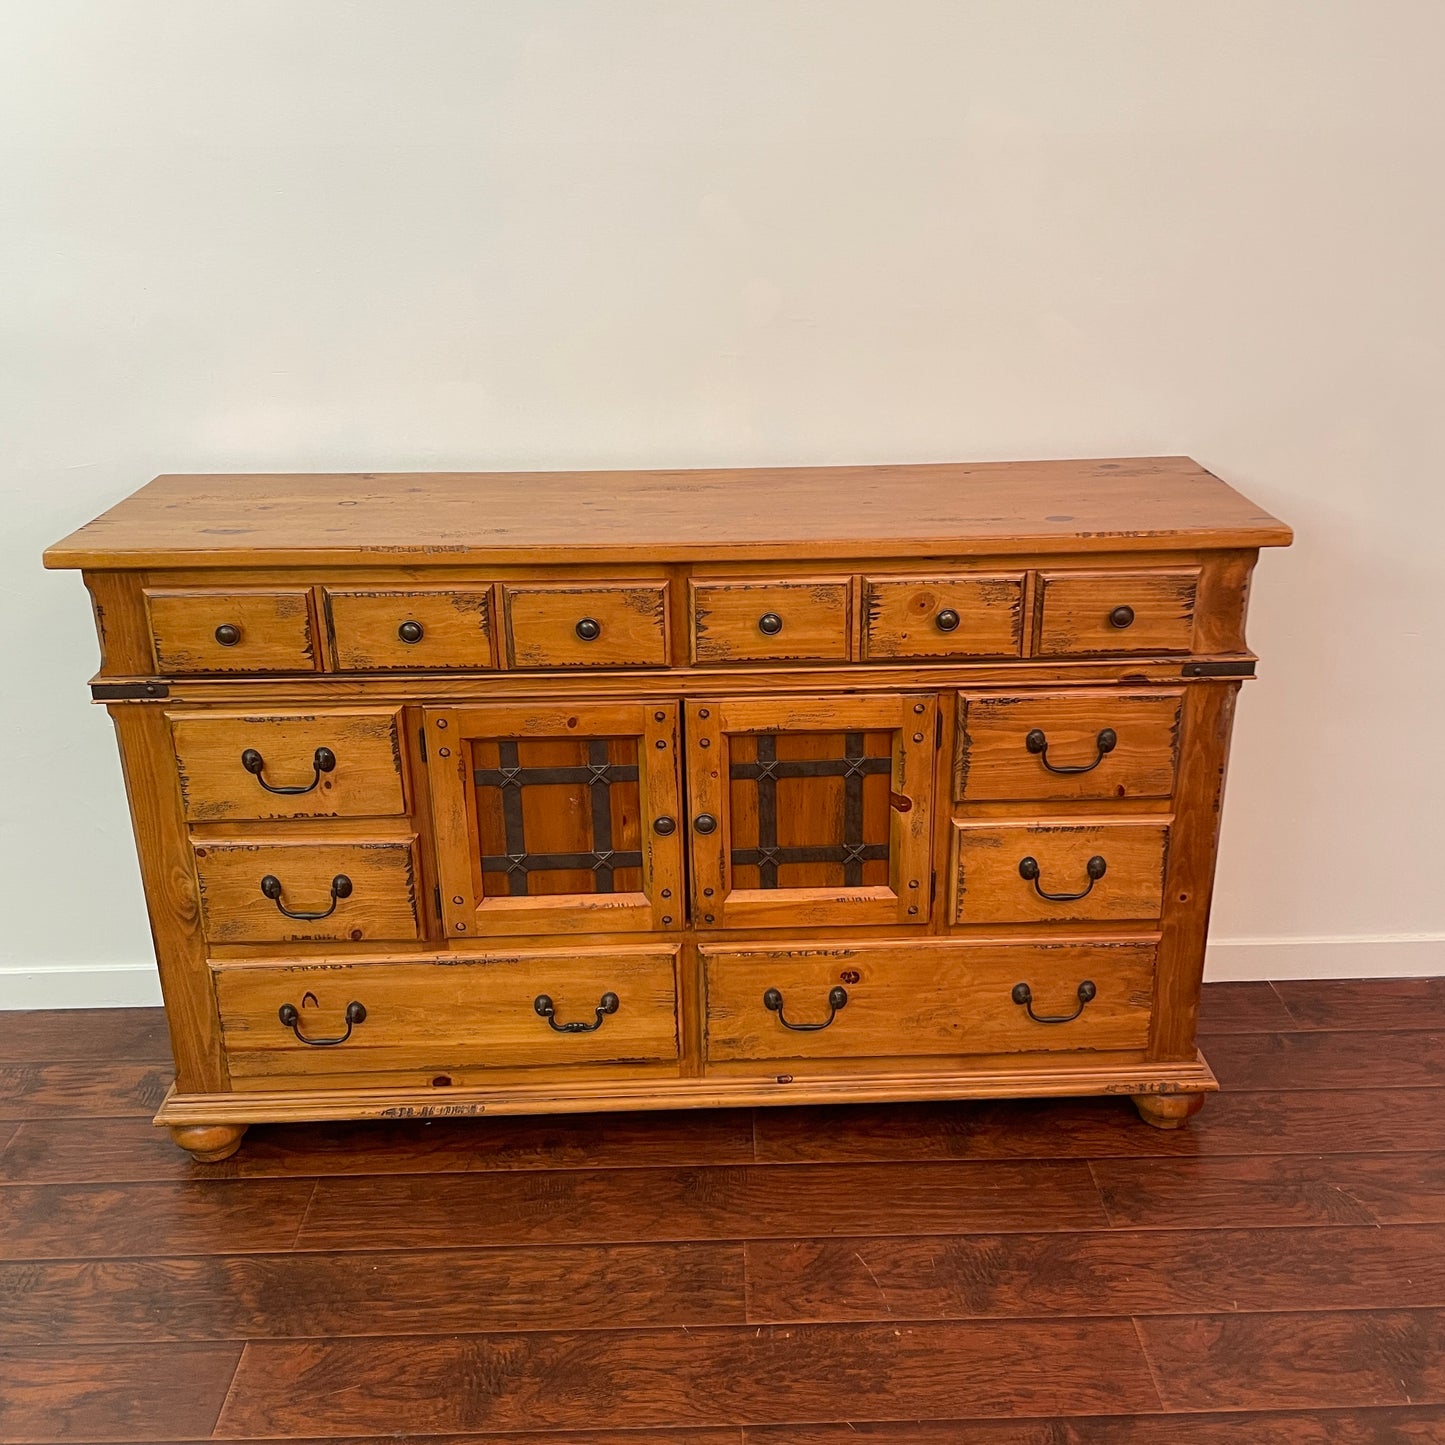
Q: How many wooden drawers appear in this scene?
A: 12